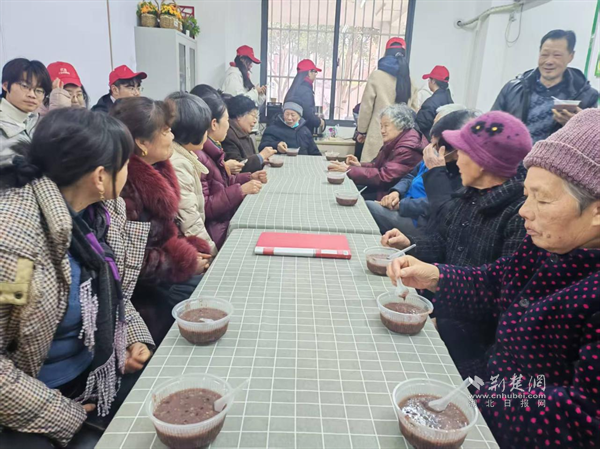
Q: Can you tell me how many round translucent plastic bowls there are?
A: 11